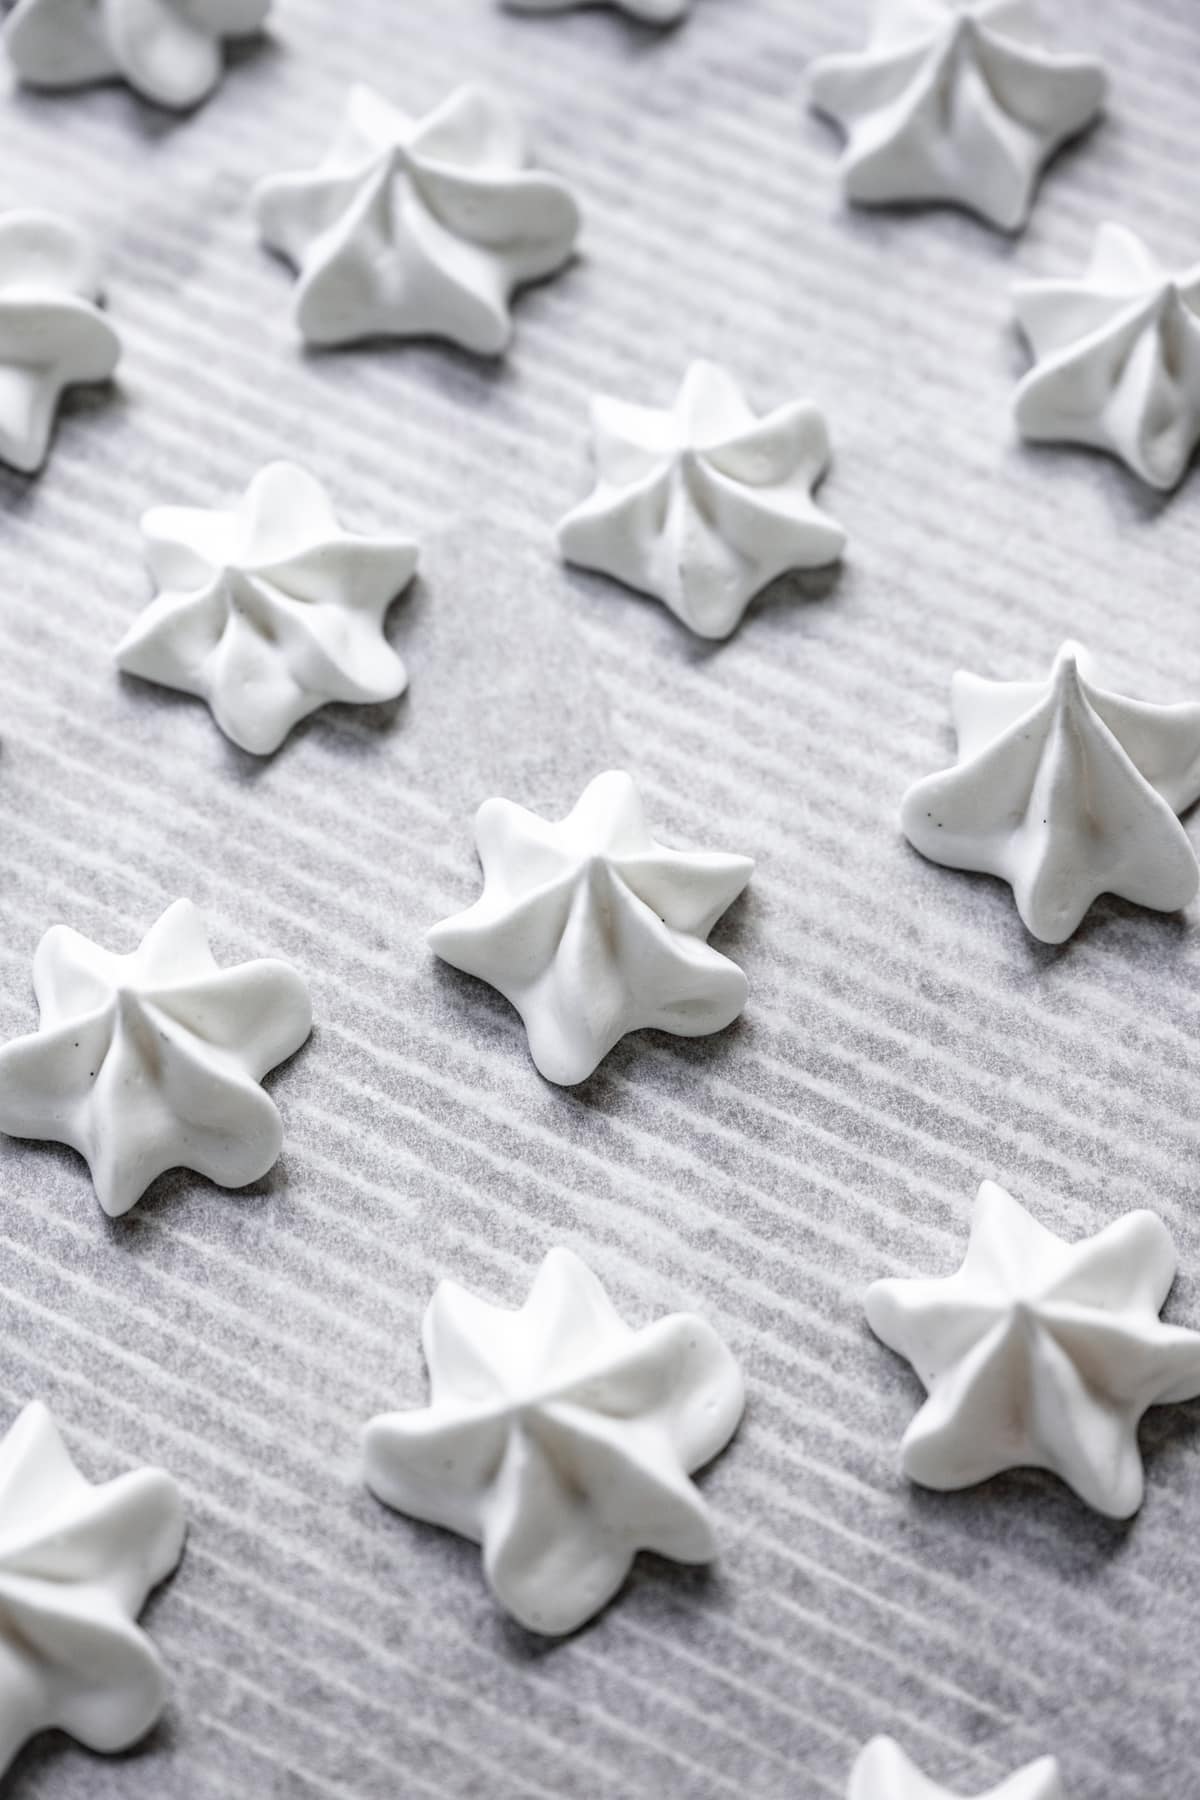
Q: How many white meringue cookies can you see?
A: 15